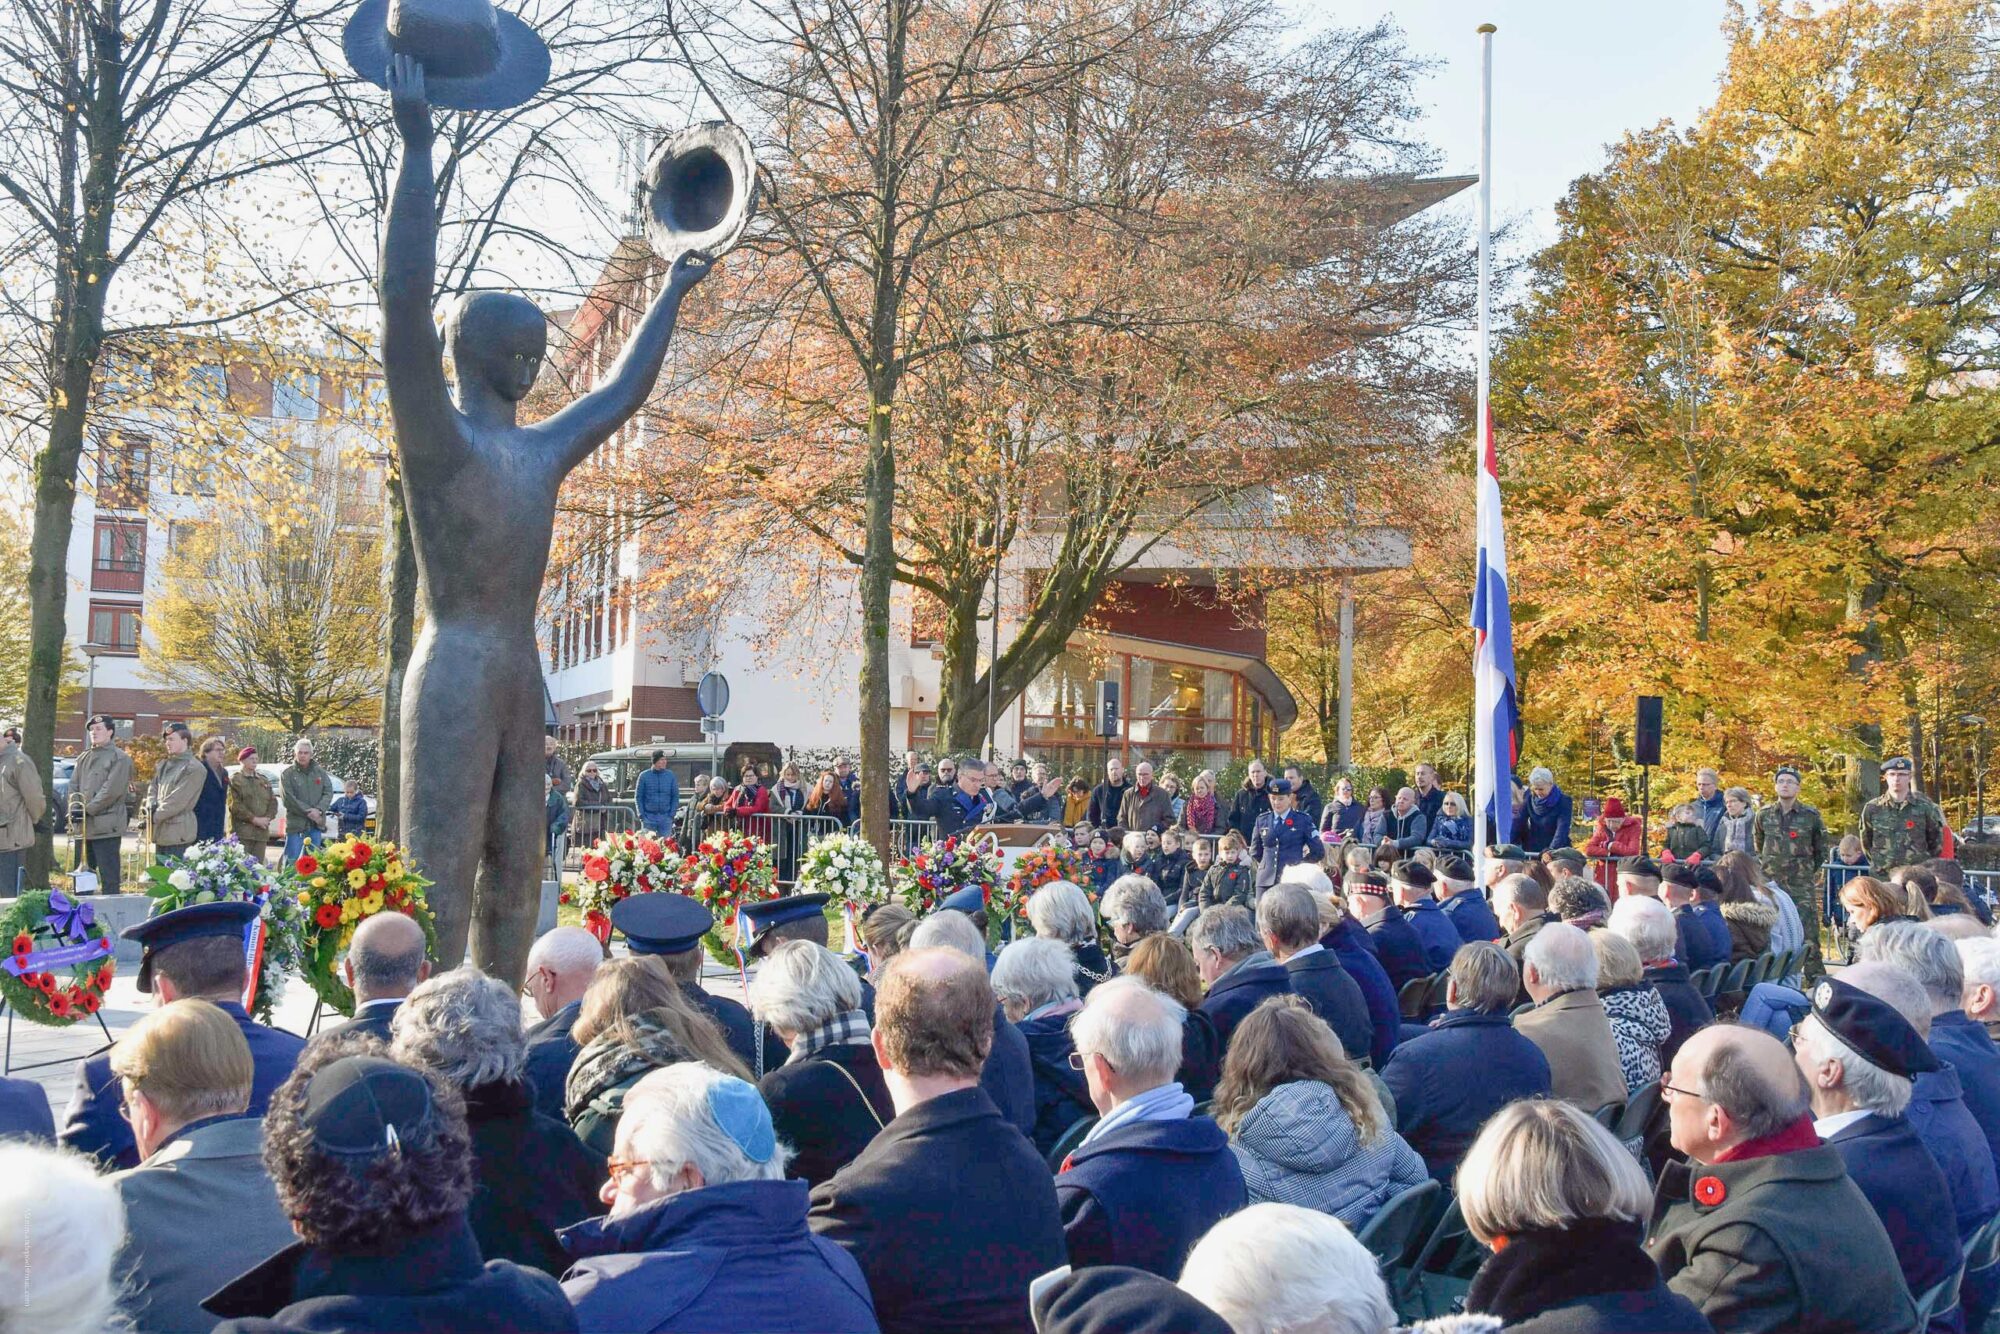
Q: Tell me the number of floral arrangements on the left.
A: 3